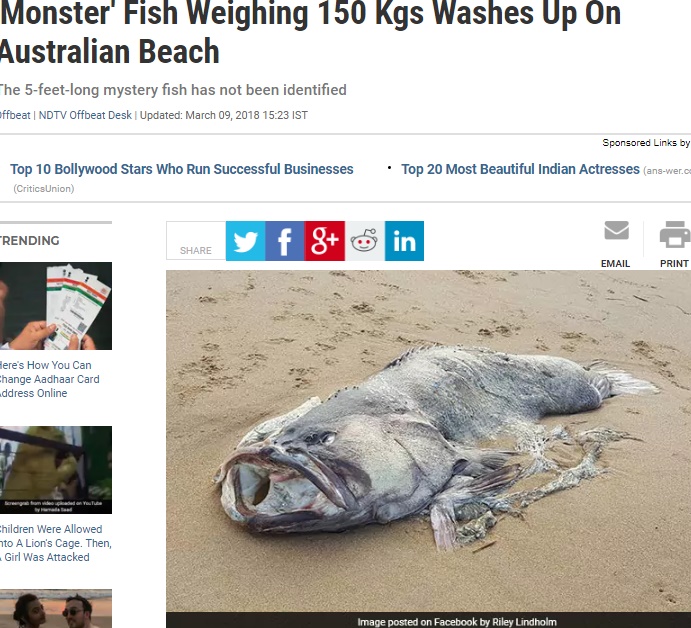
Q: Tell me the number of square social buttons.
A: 5